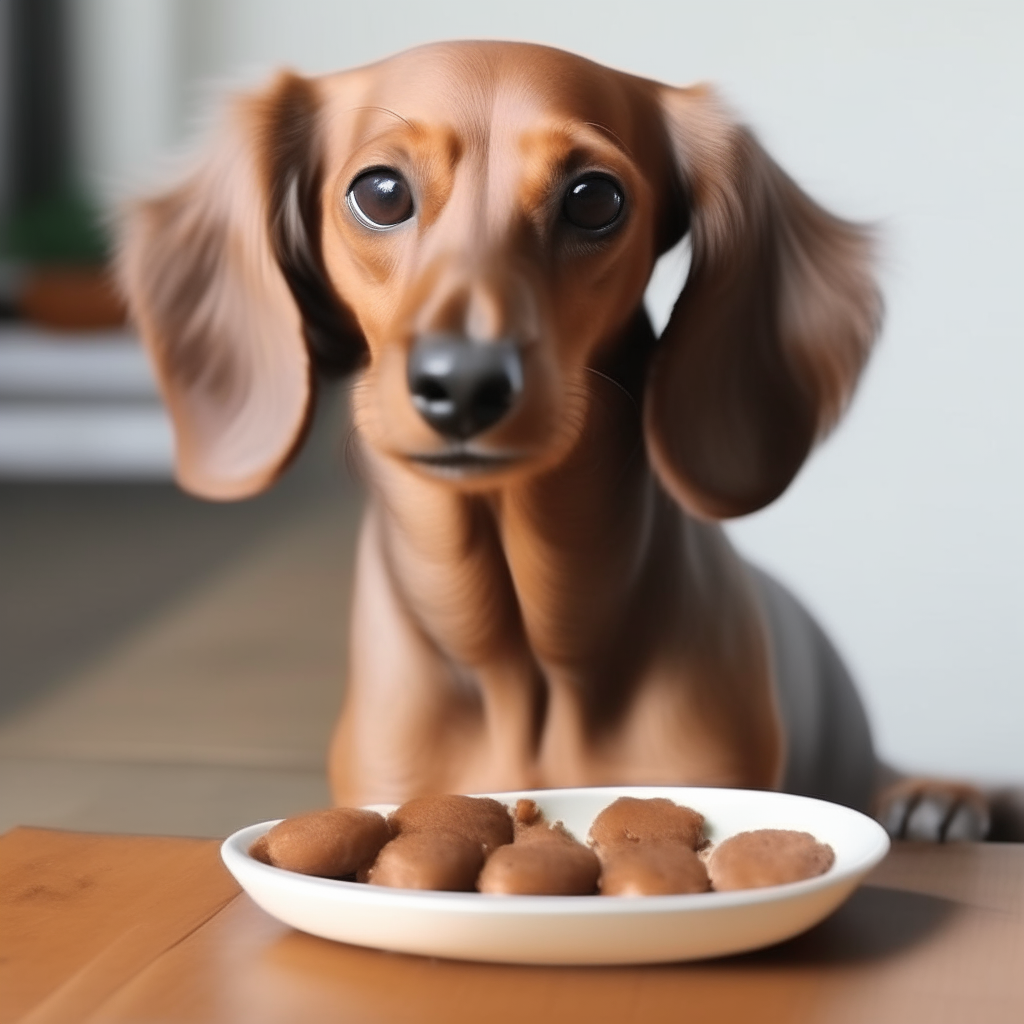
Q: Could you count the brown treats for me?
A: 7